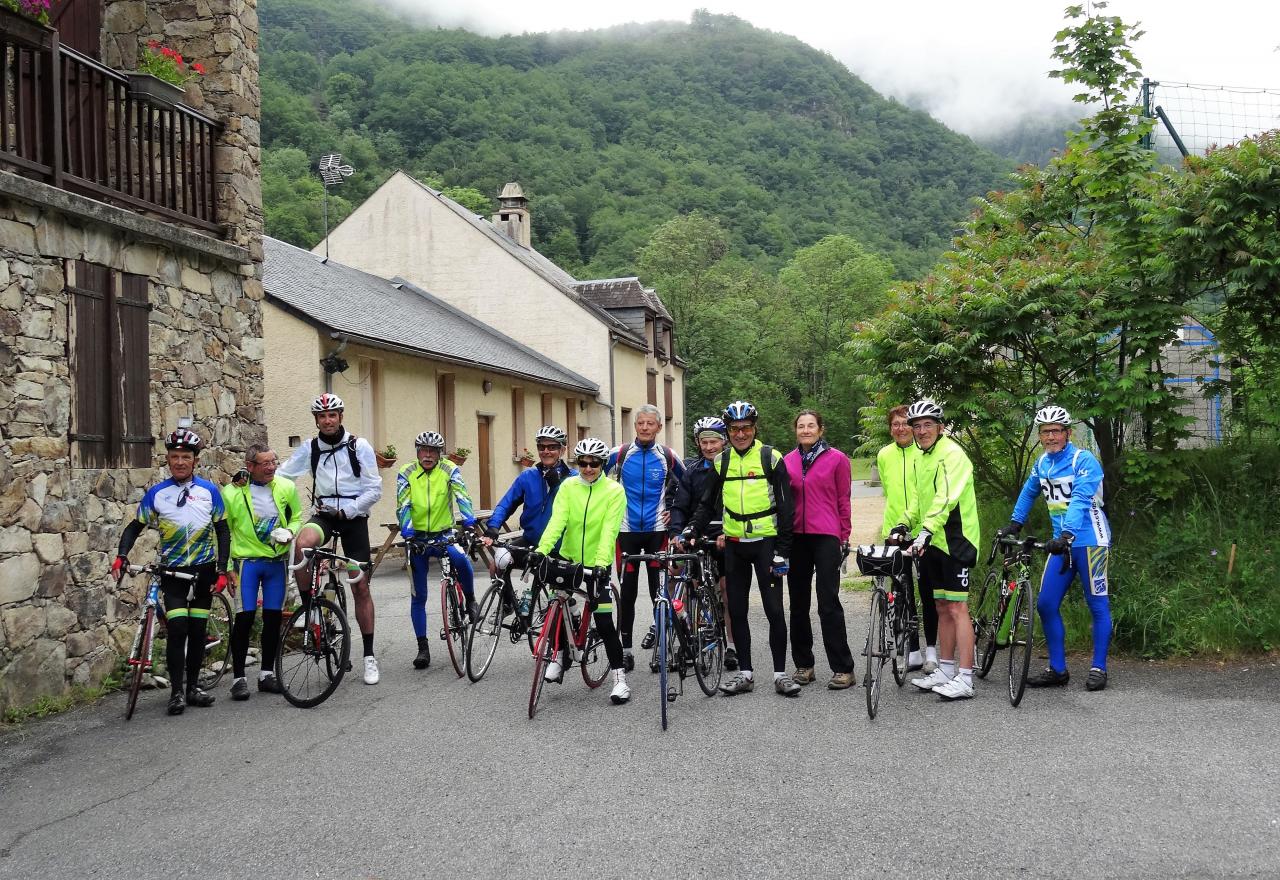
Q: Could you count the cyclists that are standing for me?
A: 13